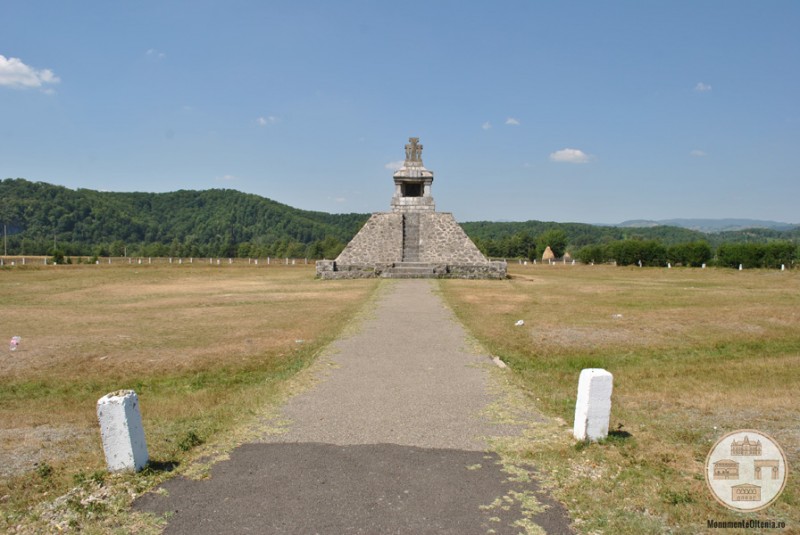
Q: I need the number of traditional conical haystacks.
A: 2